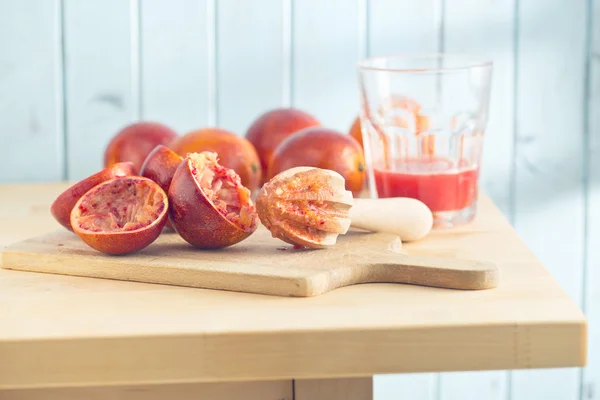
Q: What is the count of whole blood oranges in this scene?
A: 5